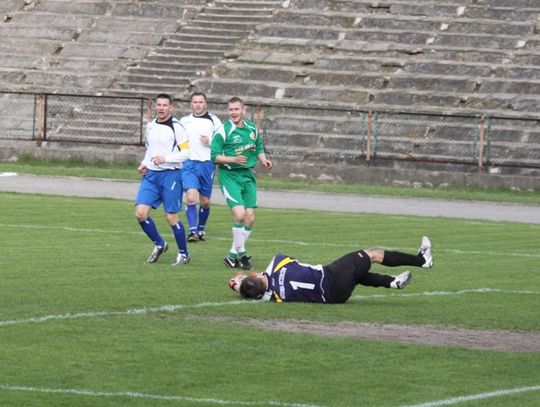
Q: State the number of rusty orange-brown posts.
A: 5